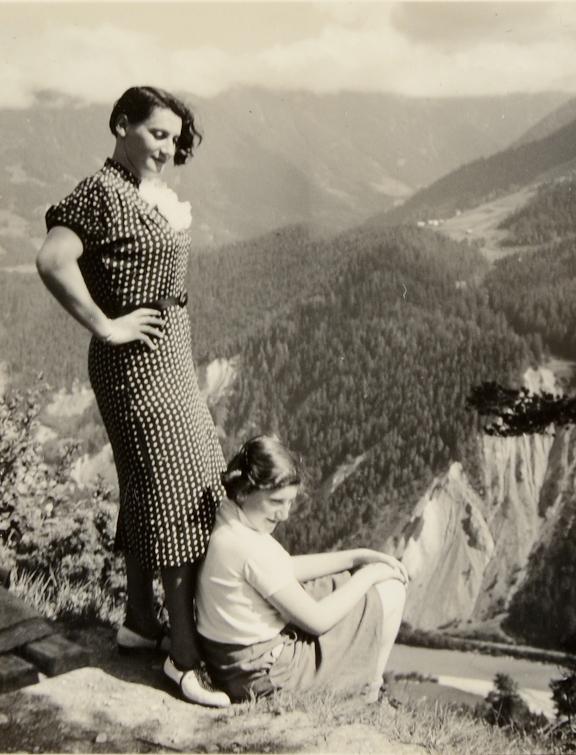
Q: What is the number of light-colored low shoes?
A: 2